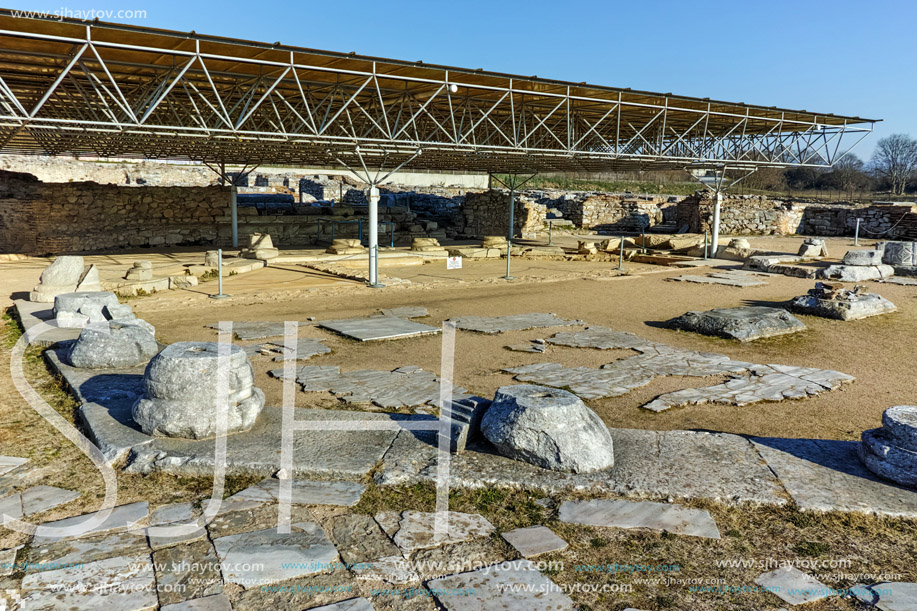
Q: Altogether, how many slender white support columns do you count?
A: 4